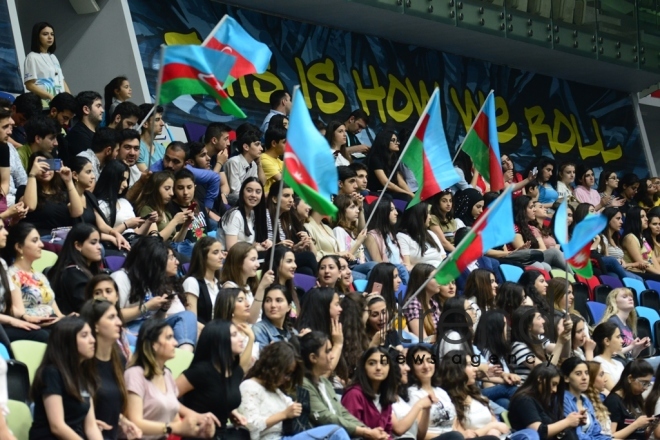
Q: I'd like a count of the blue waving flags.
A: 7